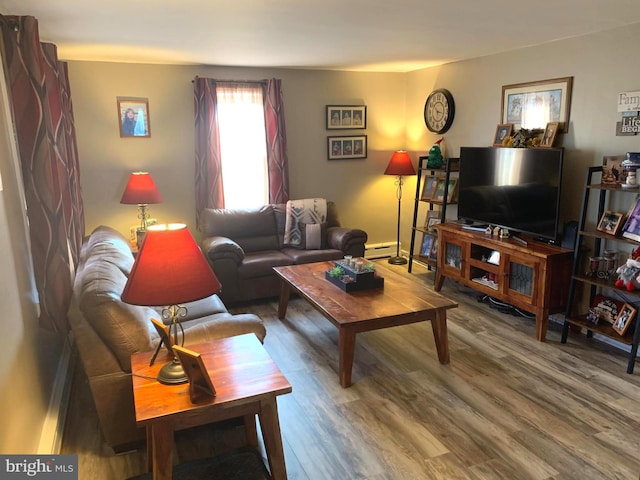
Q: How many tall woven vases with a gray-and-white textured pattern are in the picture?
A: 0